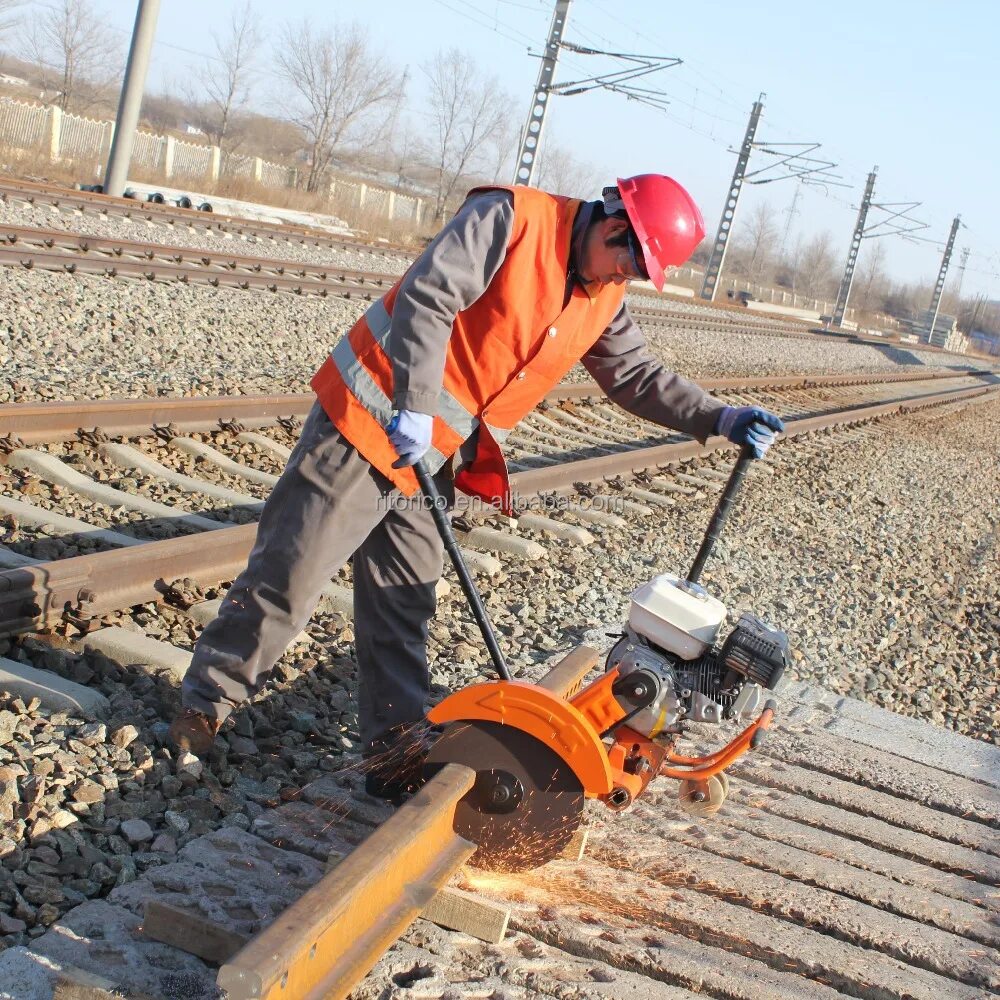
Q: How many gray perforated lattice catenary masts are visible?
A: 4